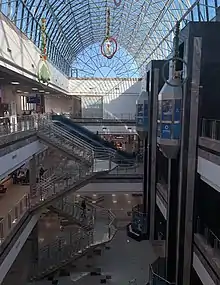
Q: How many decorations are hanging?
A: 3